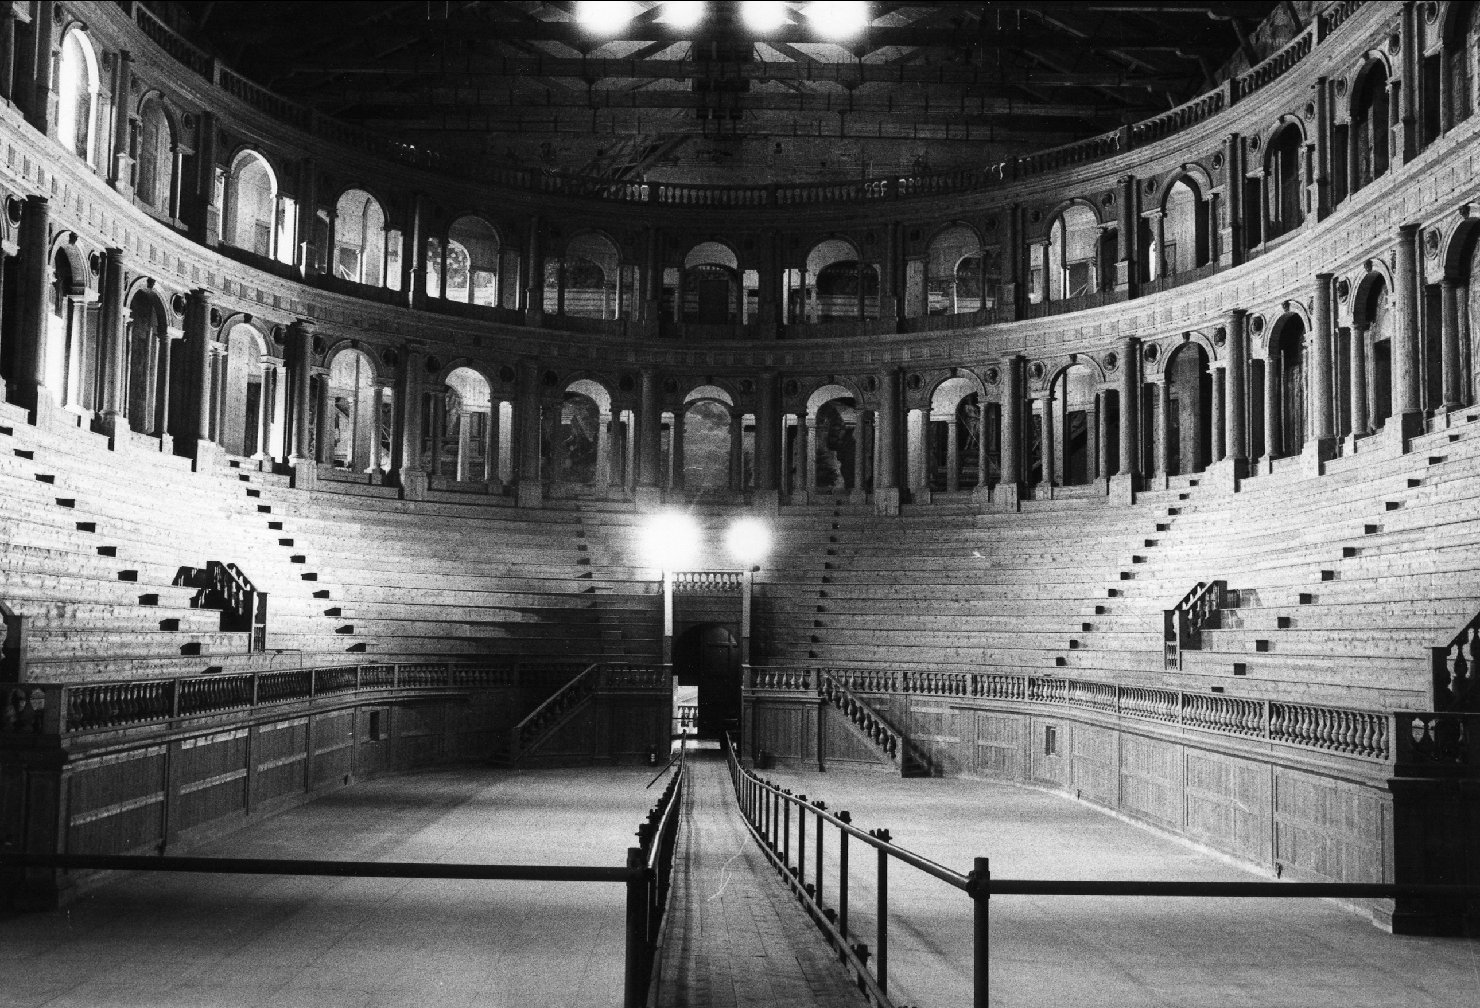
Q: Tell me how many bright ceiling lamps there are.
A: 4